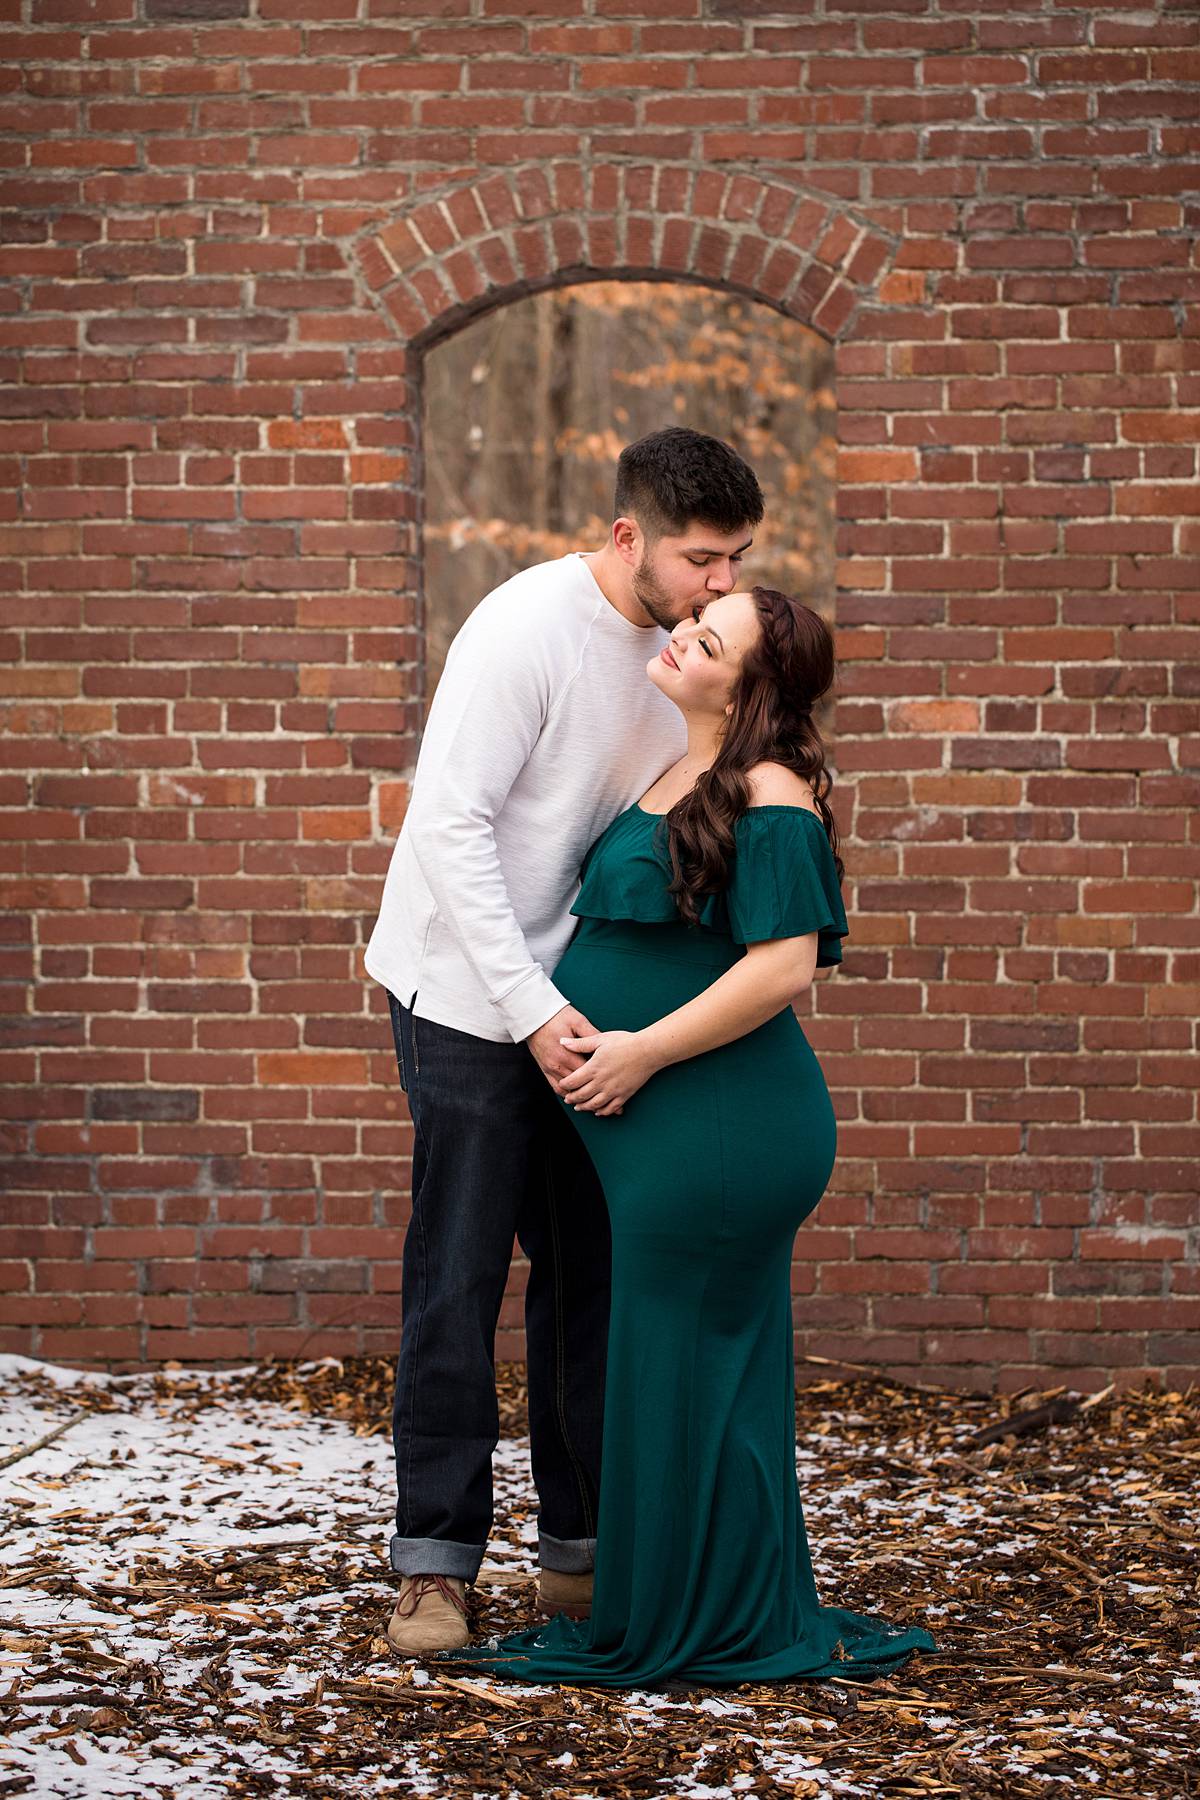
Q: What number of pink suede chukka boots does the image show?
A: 0